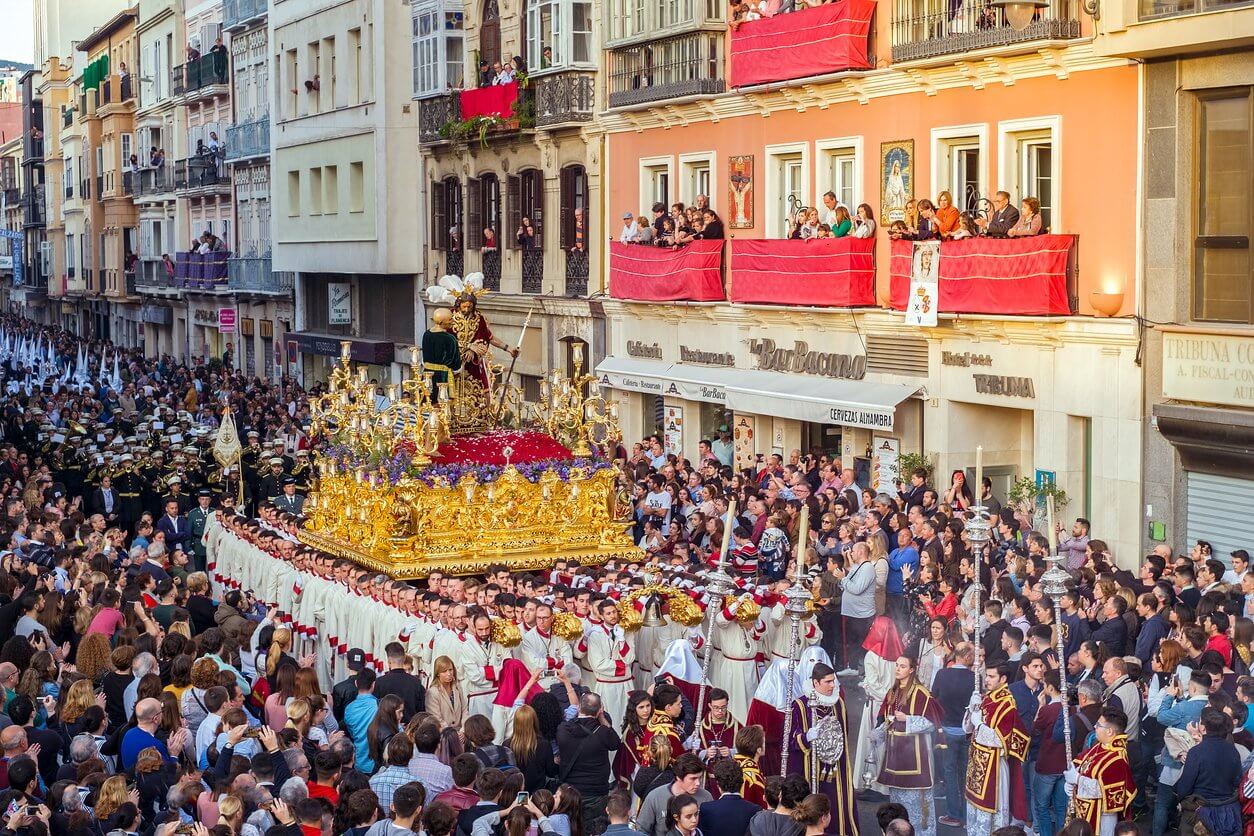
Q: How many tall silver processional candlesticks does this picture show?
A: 4